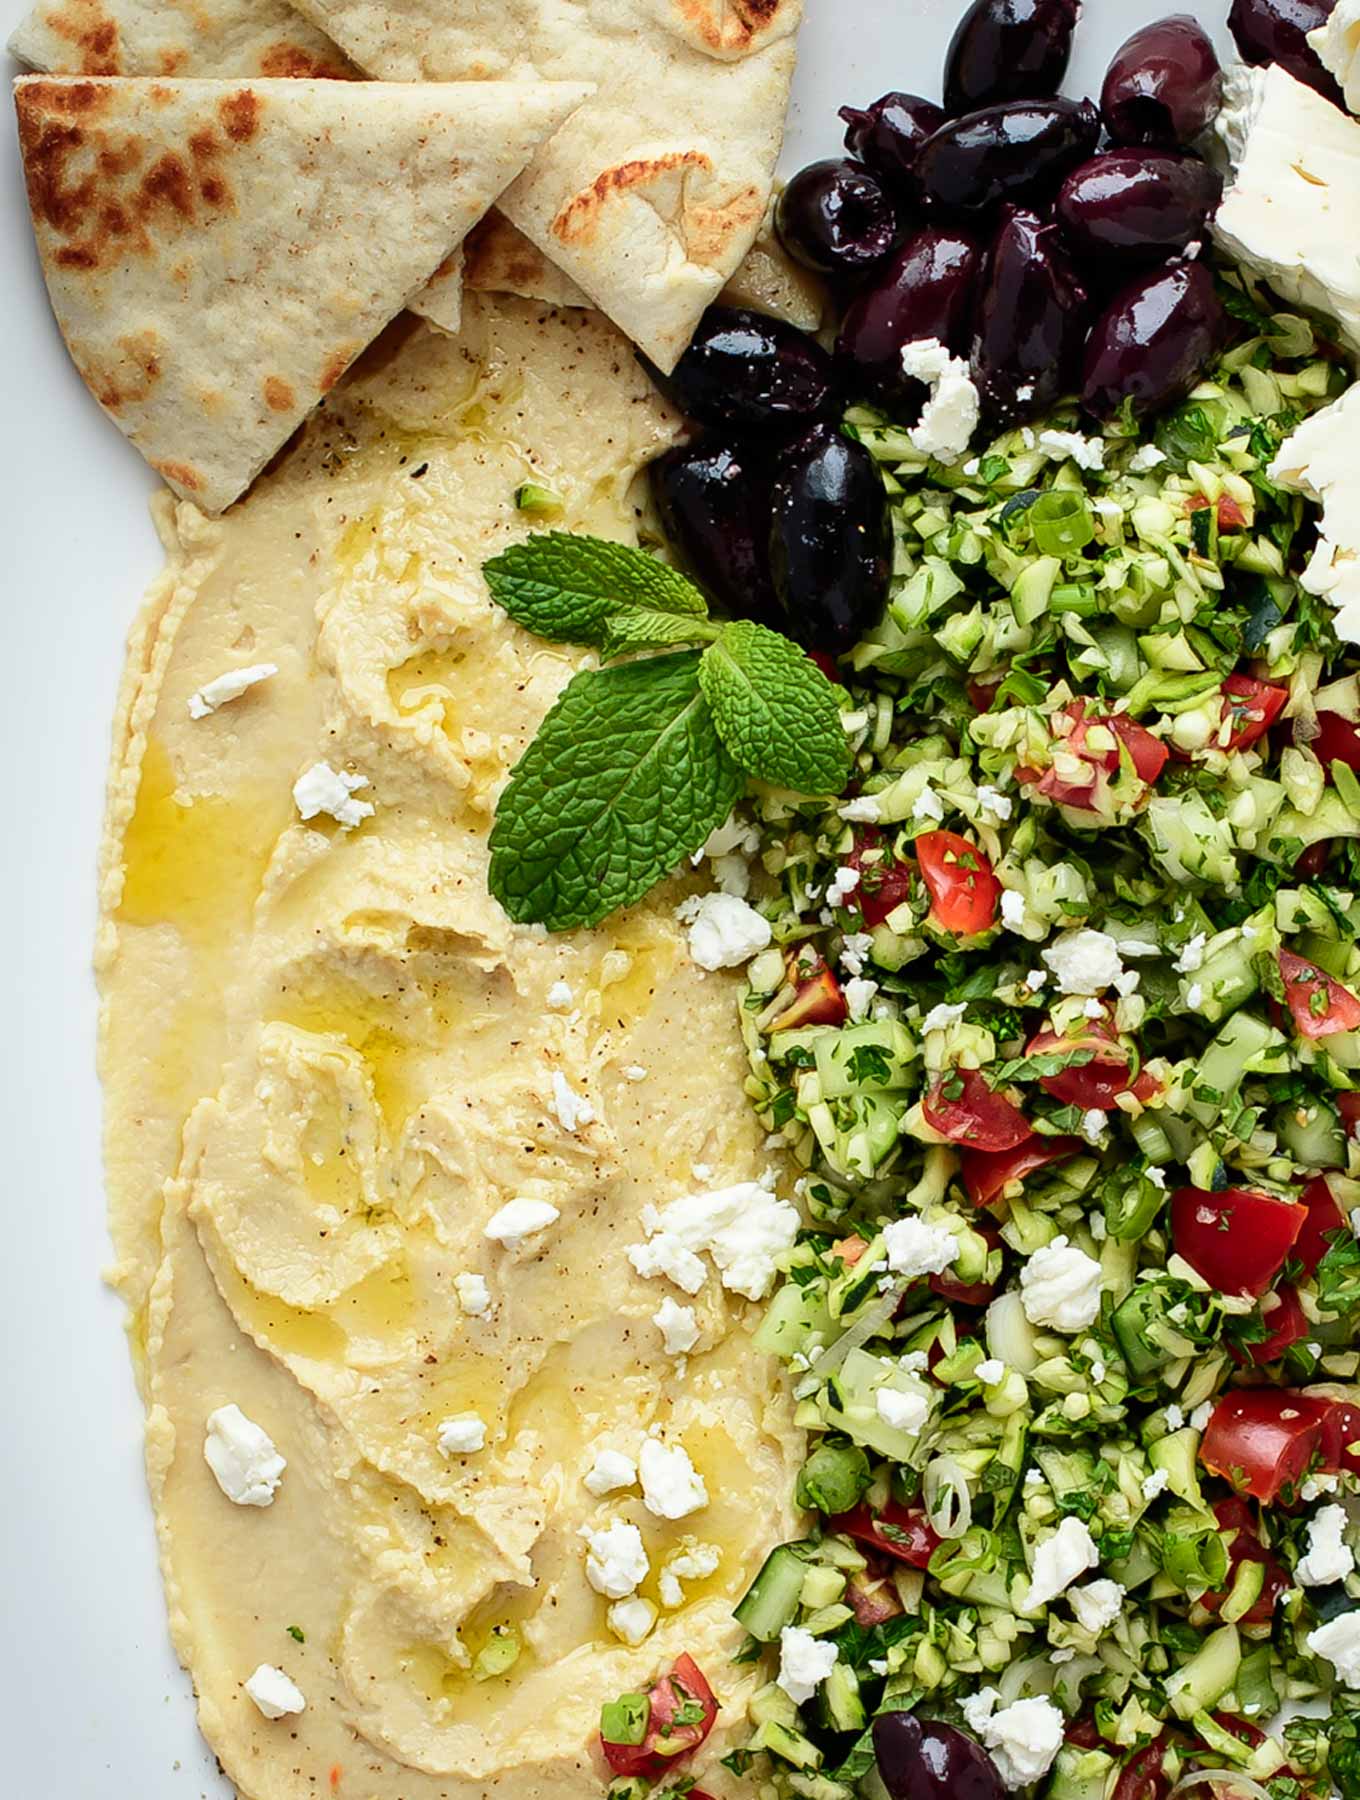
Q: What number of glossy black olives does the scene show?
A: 14